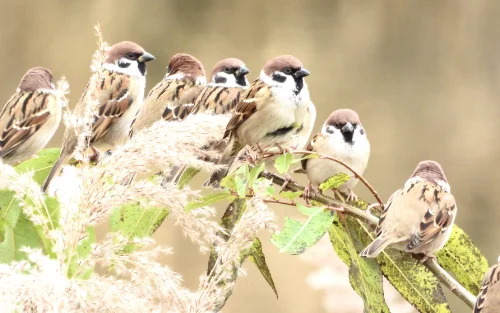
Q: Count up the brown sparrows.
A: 8